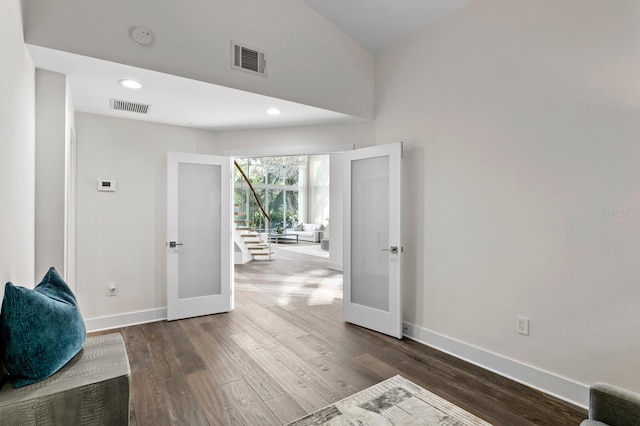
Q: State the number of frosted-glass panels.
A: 2